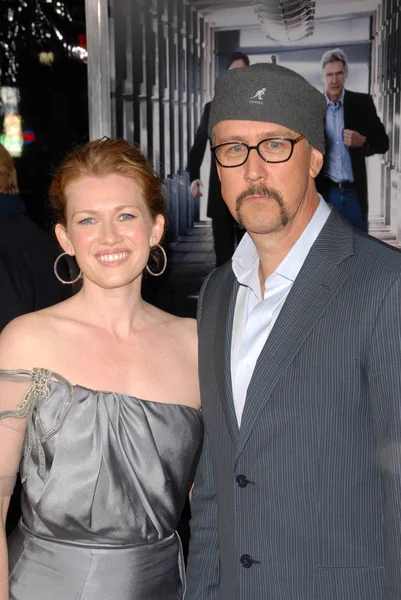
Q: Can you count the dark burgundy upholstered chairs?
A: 0